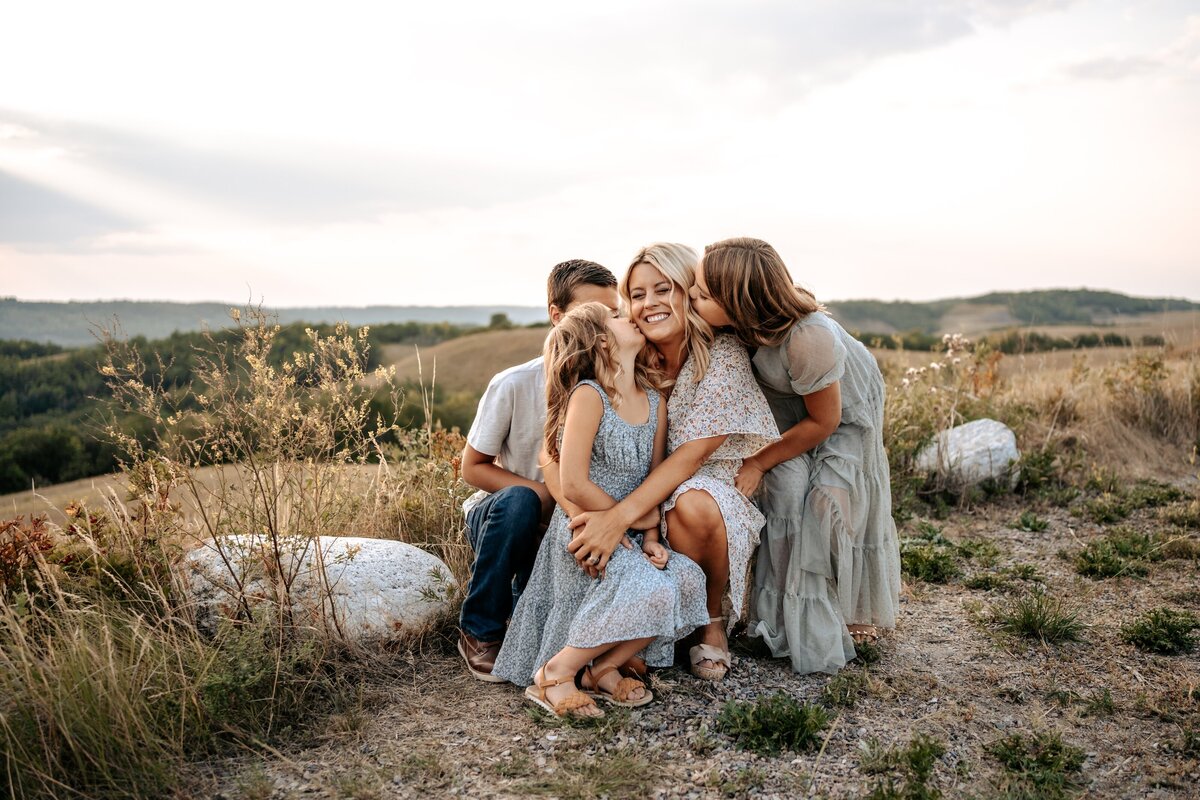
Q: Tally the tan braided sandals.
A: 2